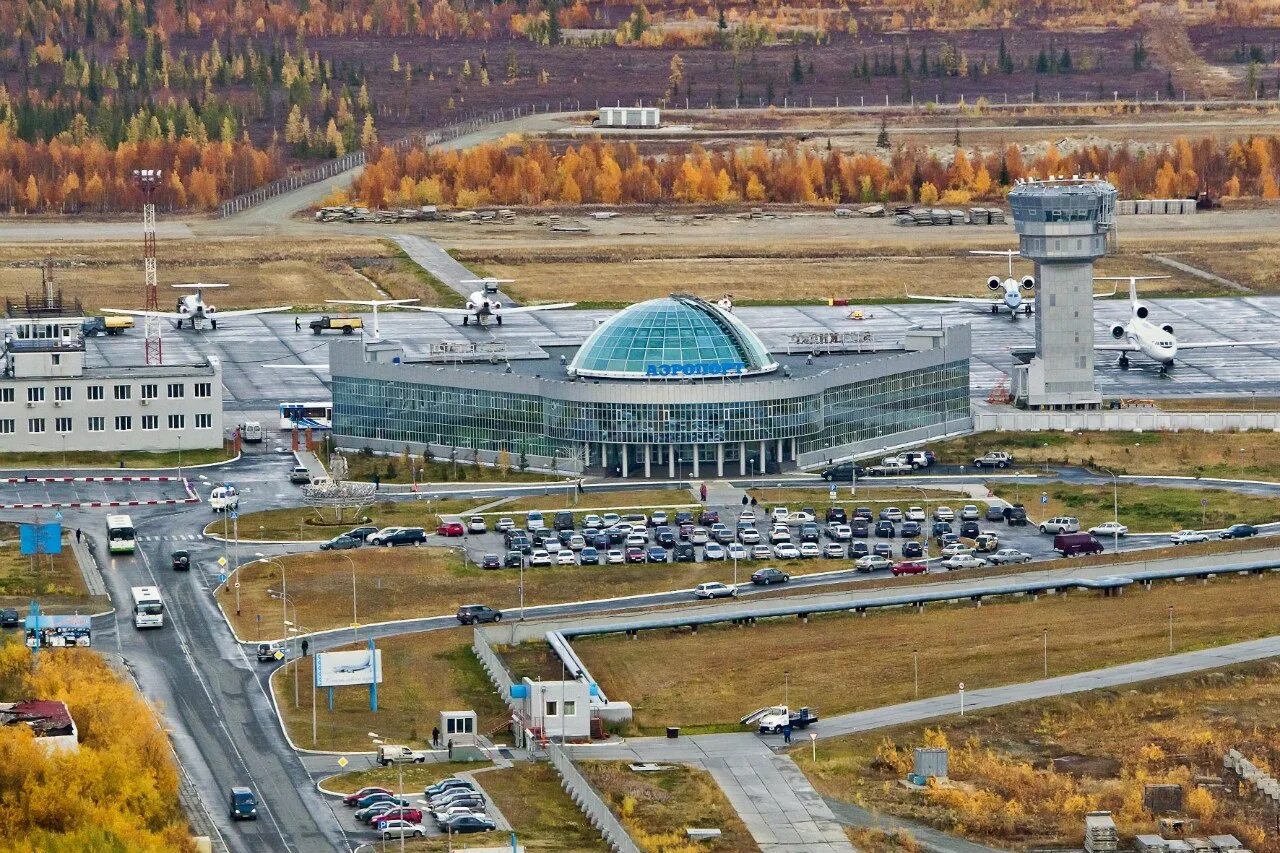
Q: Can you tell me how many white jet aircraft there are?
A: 5